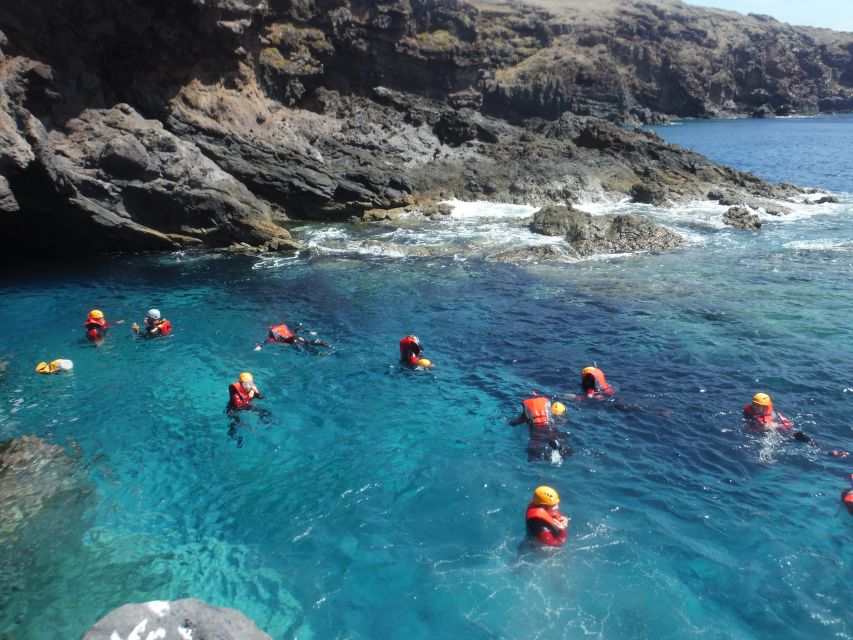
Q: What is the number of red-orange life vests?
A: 10